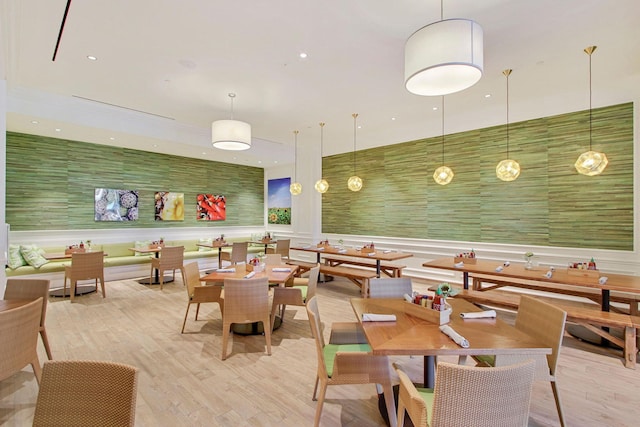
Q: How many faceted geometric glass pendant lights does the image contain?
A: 6